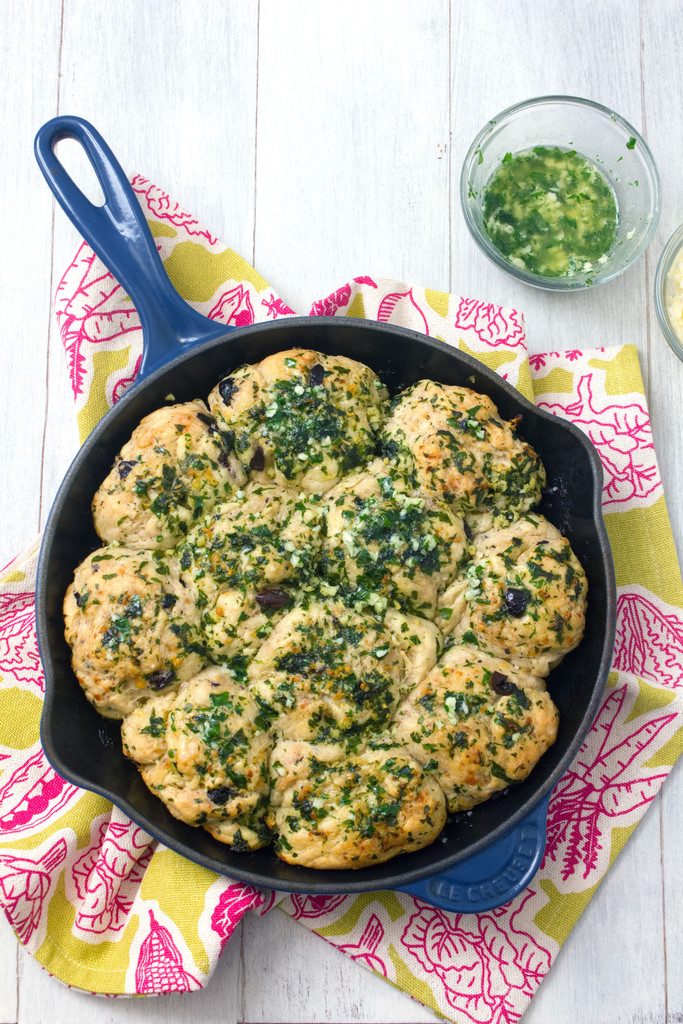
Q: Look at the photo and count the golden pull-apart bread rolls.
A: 11